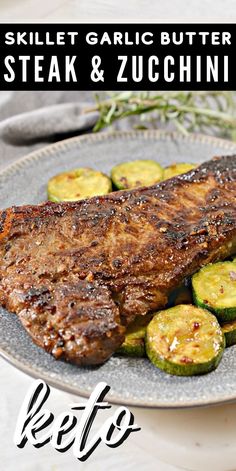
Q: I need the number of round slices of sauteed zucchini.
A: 7